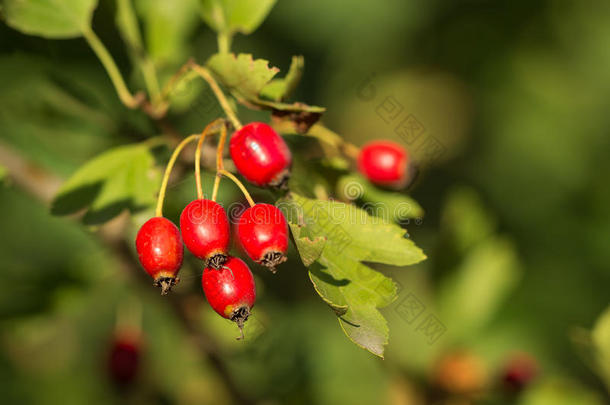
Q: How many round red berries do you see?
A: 6